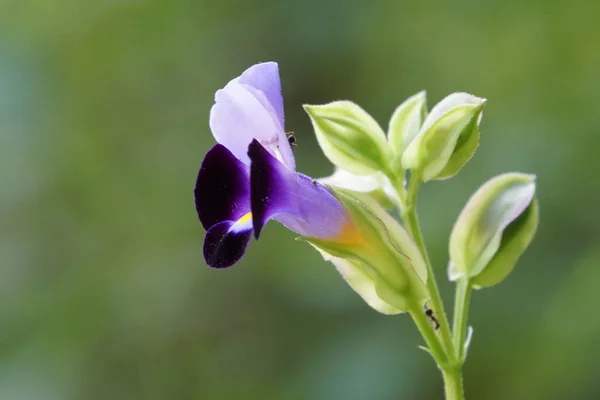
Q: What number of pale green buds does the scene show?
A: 4